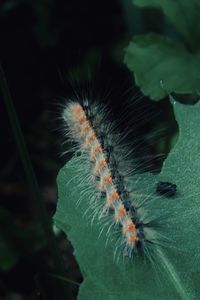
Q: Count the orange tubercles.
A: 11